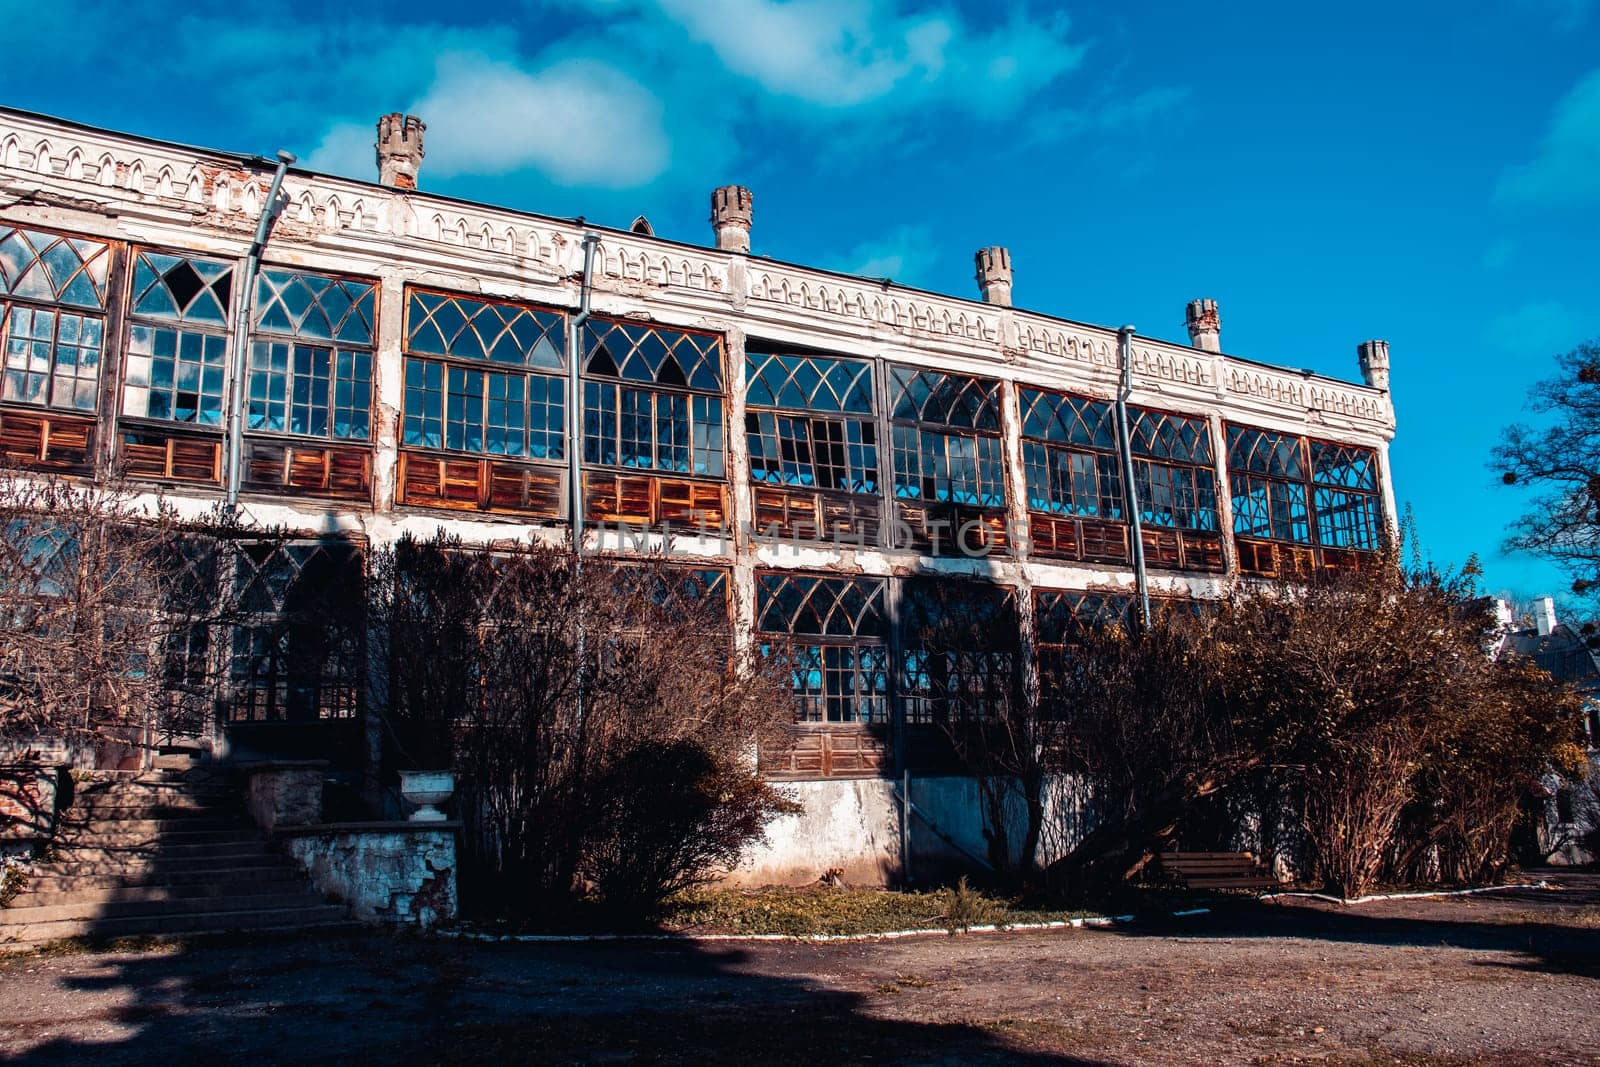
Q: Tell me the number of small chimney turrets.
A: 5